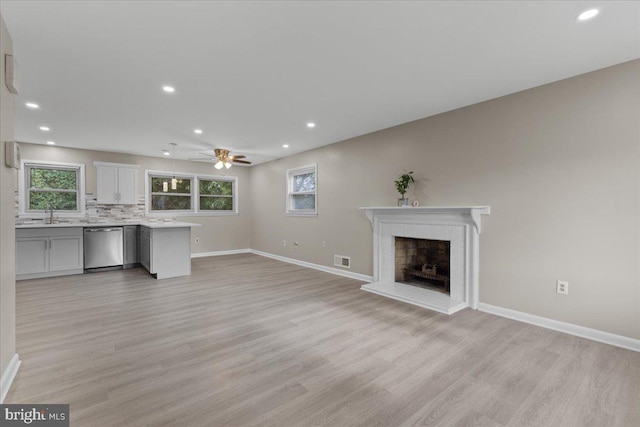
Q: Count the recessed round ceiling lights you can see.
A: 9